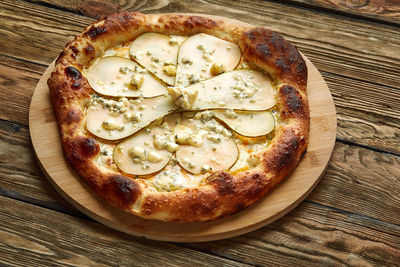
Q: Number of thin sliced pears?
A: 8